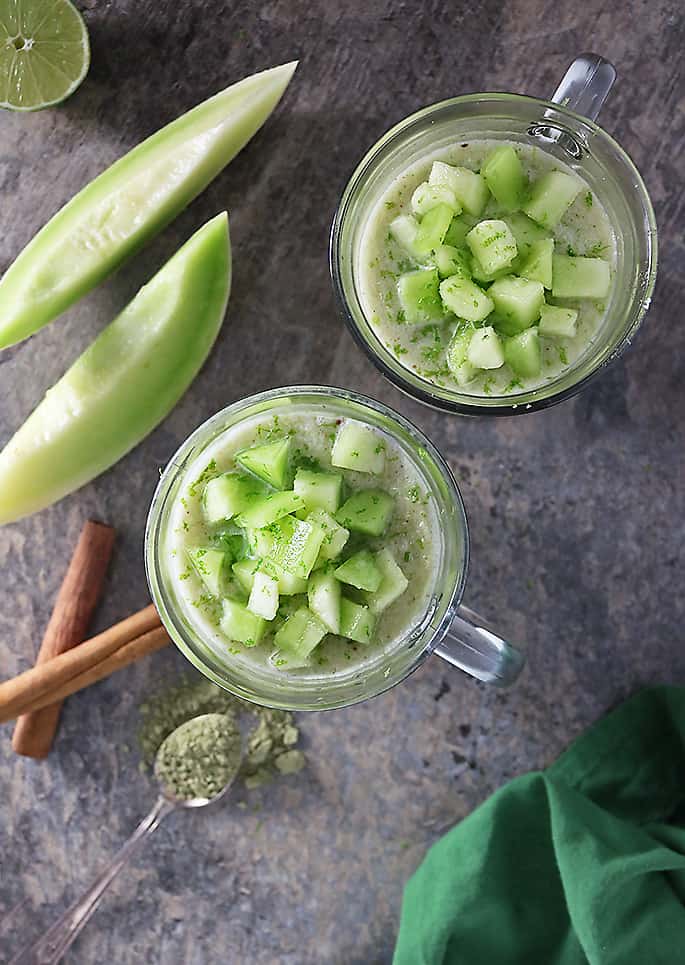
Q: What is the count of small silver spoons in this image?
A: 1